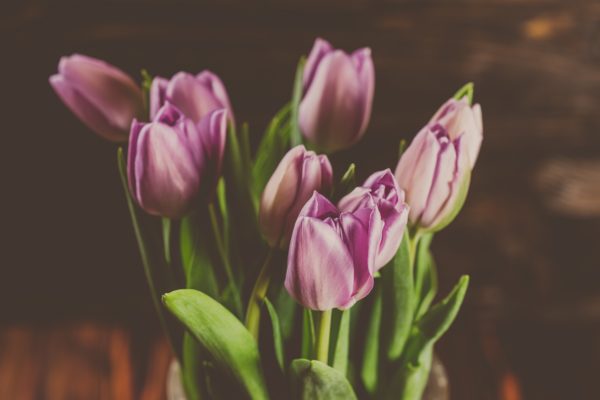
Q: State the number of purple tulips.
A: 9